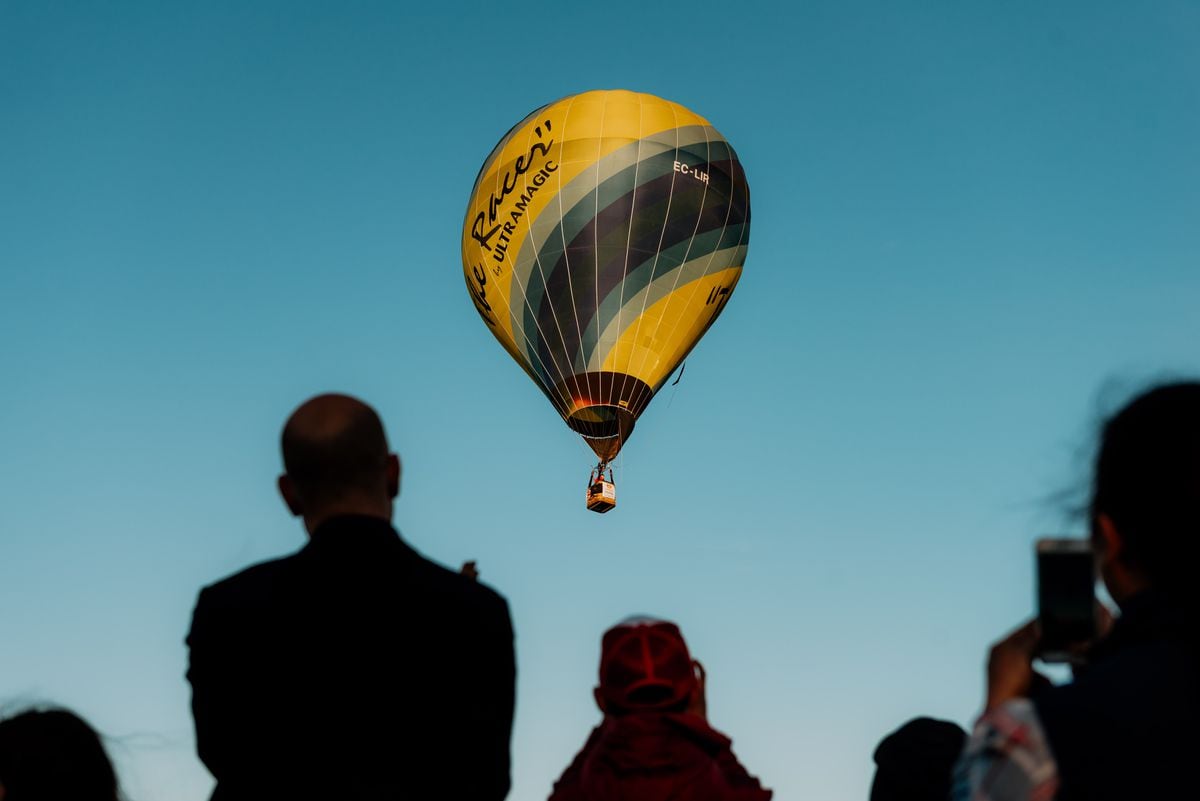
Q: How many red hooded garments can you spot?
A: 1